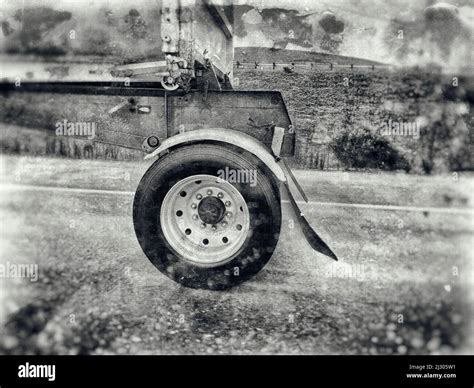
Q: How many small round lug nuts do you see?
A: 10